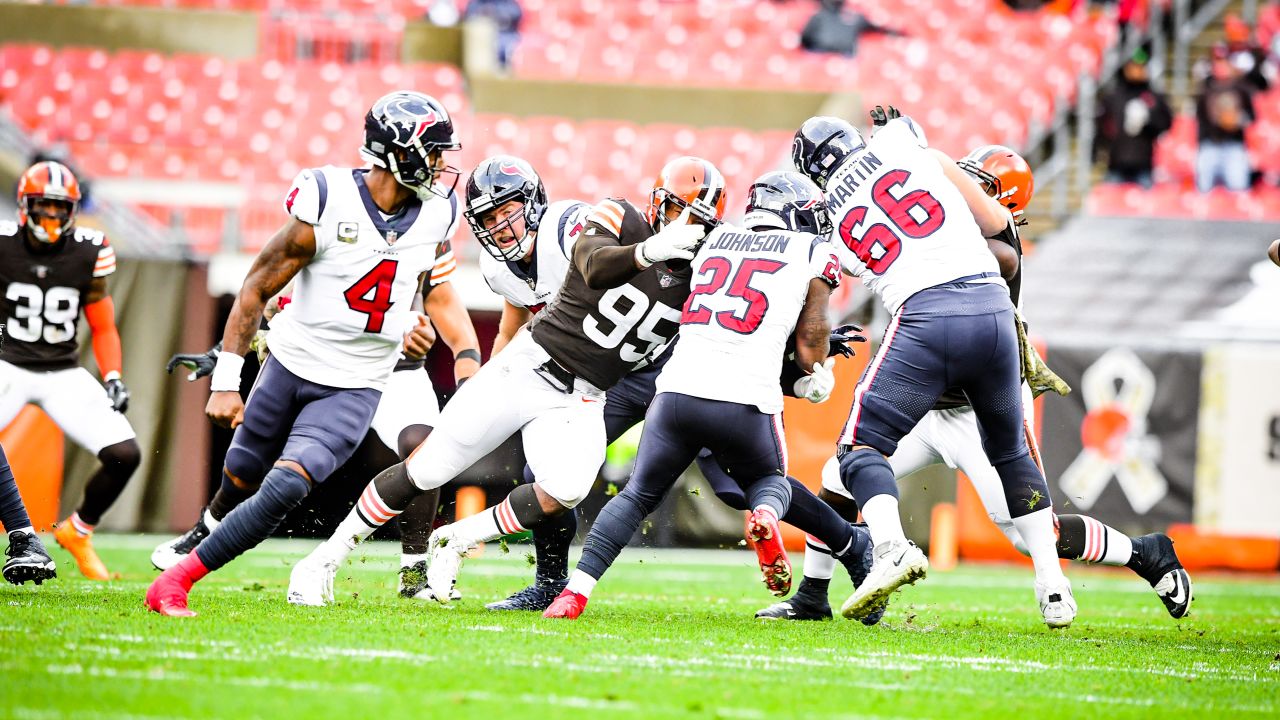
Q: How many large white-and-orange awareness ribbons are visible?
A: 1